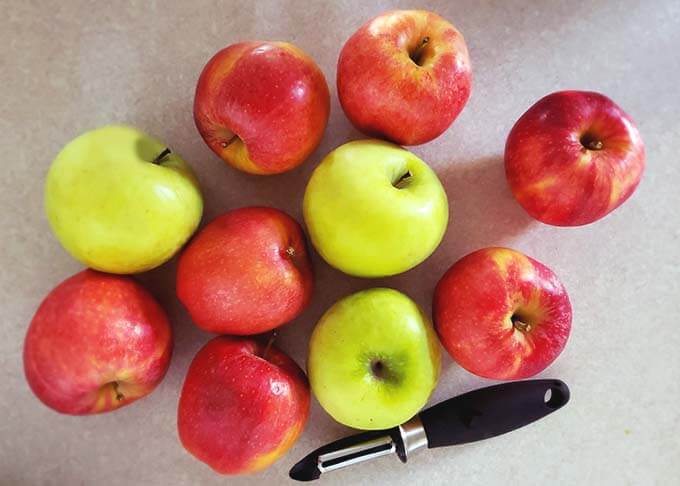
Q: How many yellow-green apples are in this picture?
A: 3